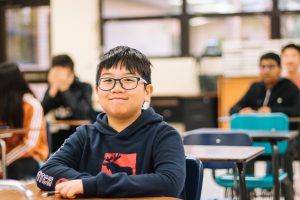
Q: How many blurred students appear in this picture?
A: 4